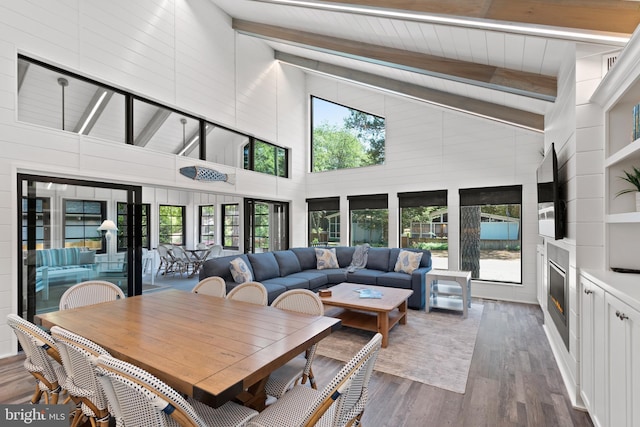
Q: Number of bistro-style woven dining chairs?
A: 8